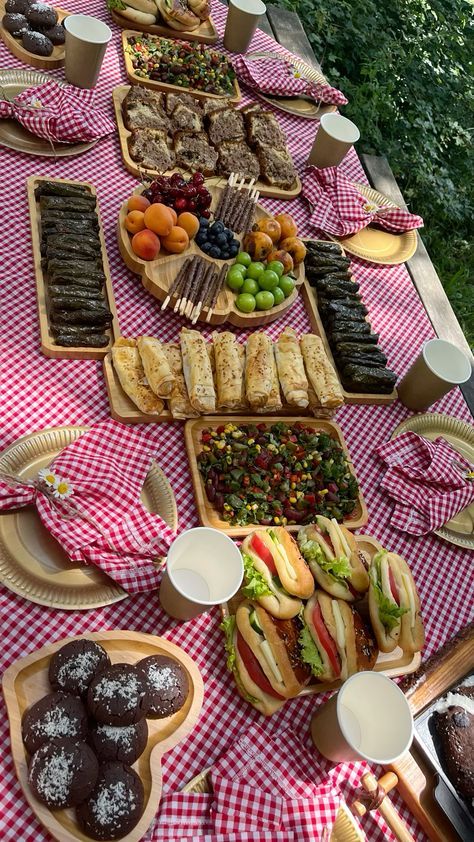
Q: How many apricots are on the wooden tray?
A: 7